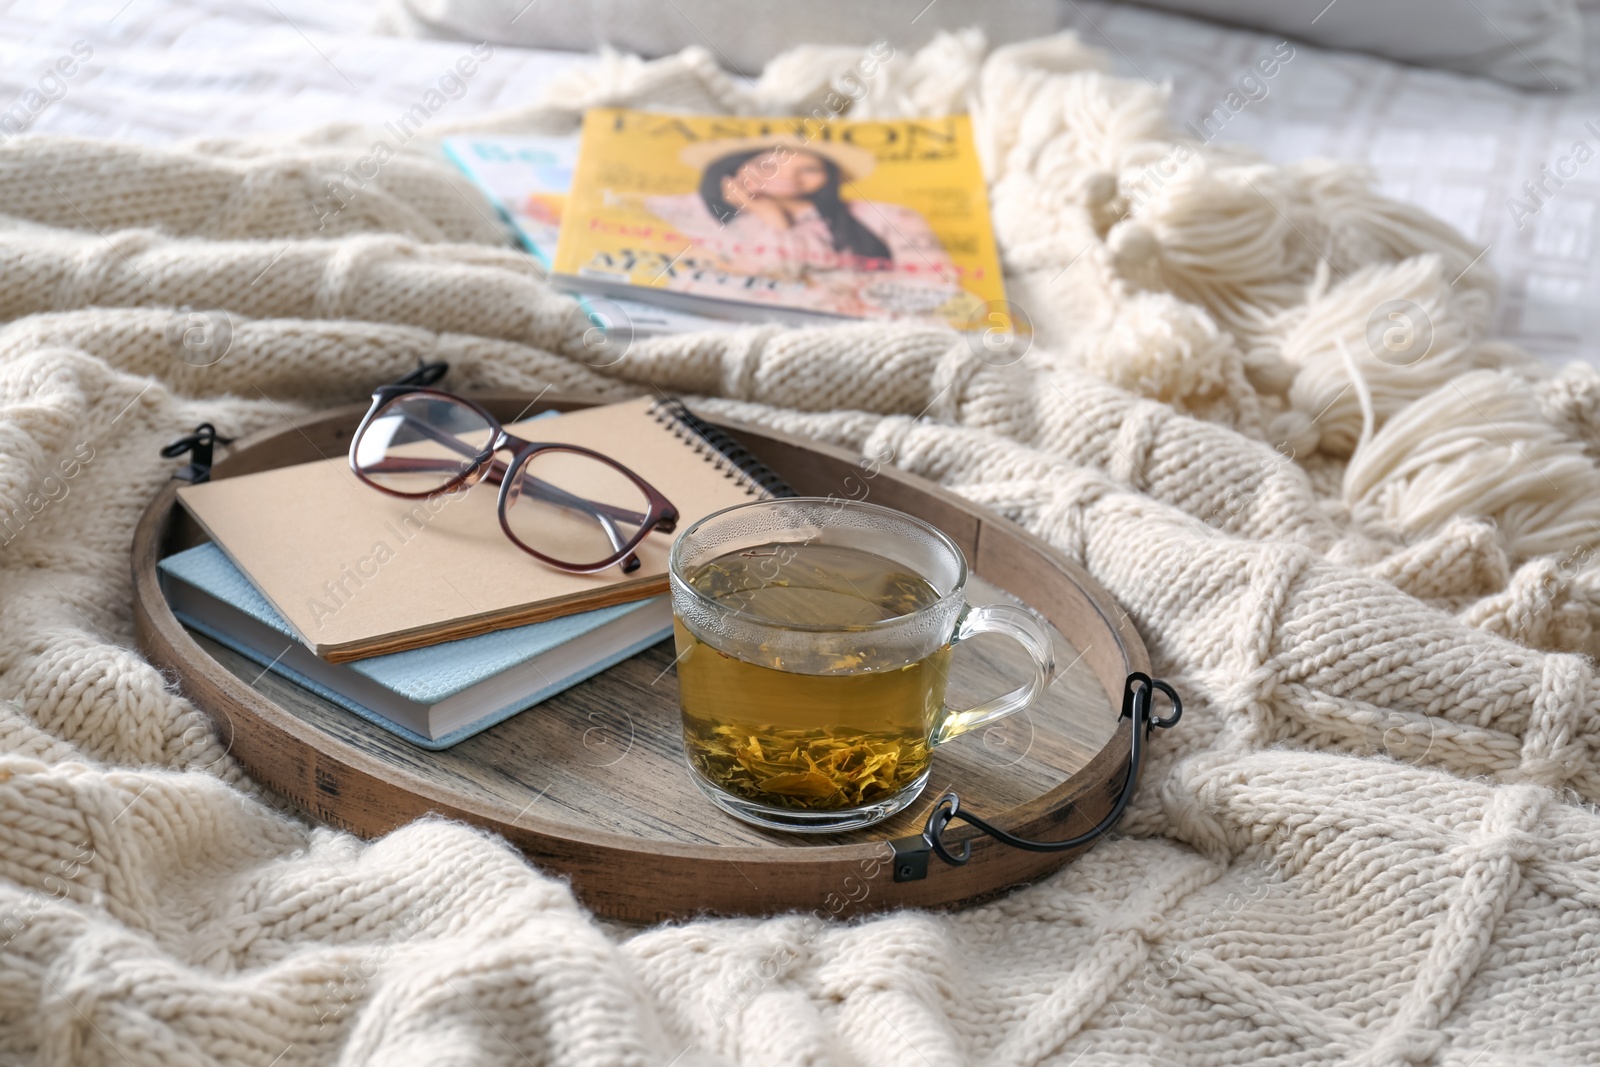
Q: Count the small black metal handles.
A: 2